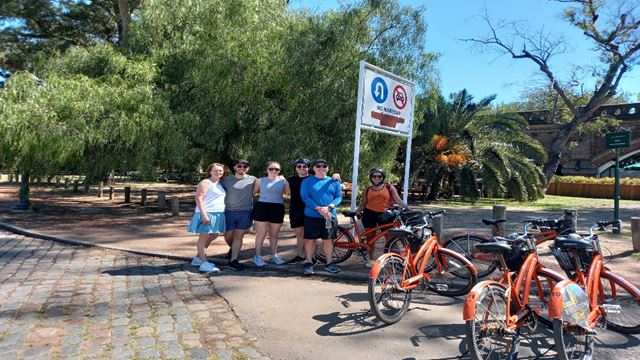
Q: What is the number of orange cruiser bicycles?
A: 5